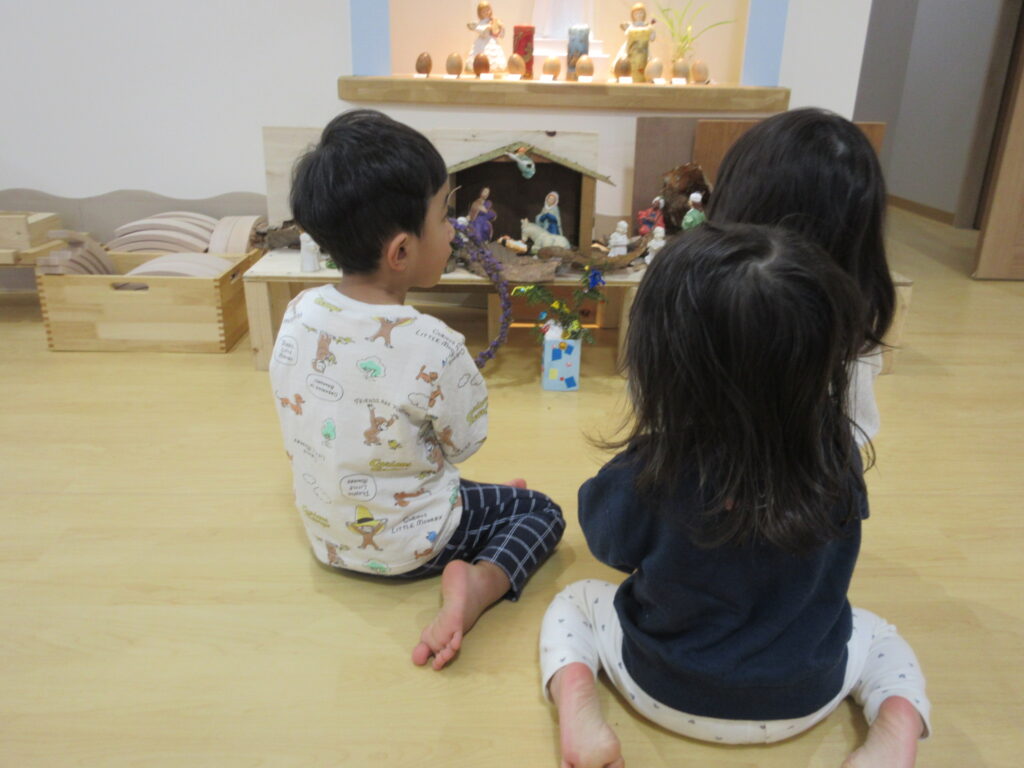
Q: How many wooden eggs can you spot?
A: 10